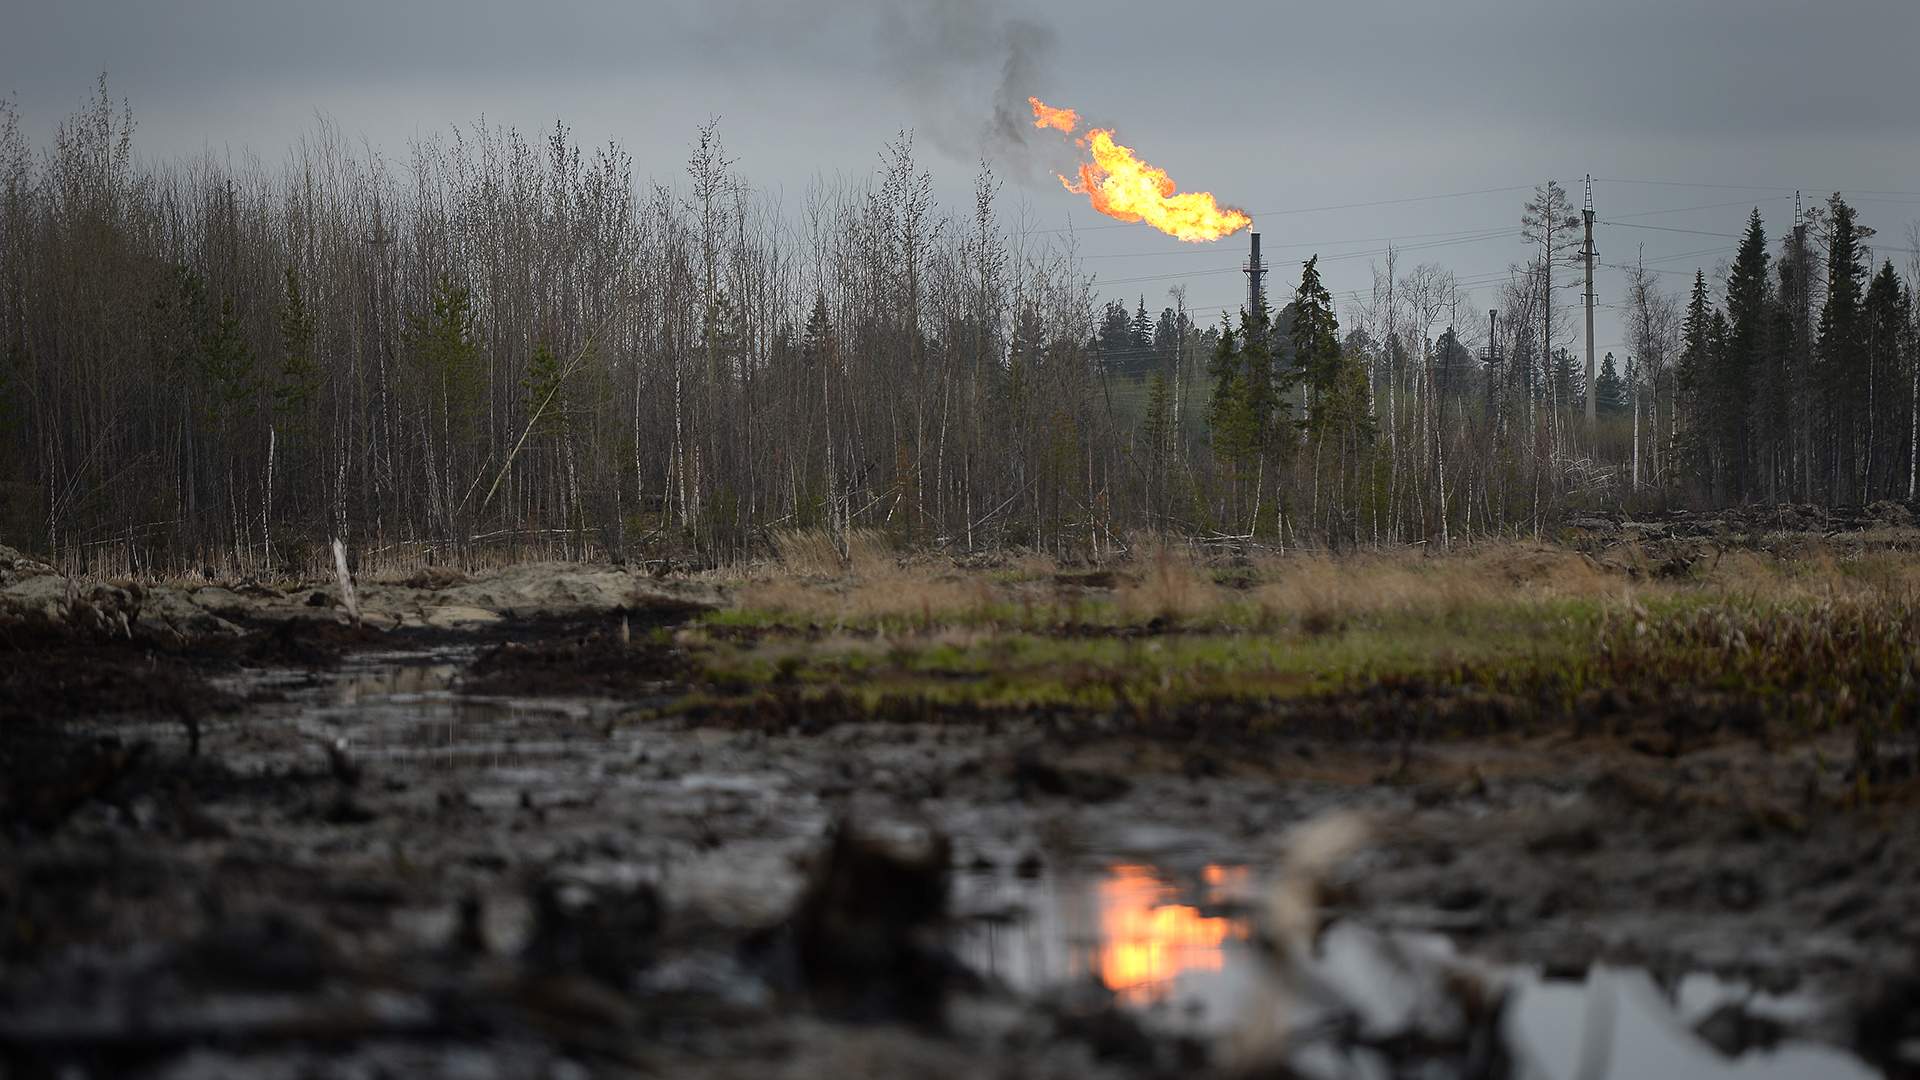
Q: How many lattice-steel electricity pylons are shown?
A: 2